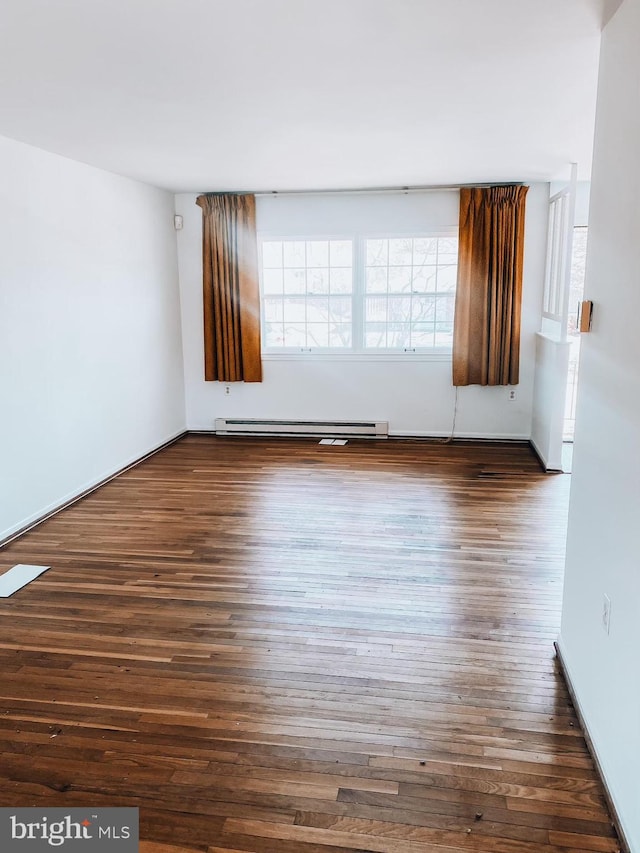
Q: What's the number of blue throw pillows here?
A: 0